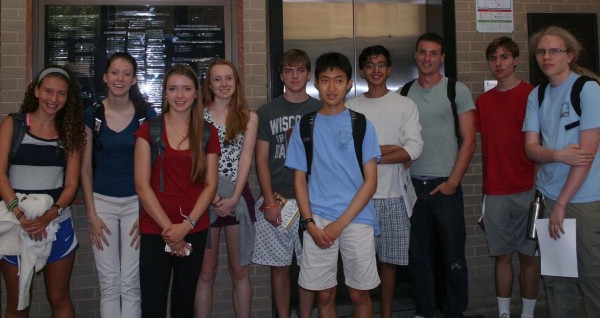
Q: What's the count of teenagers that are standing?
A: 10